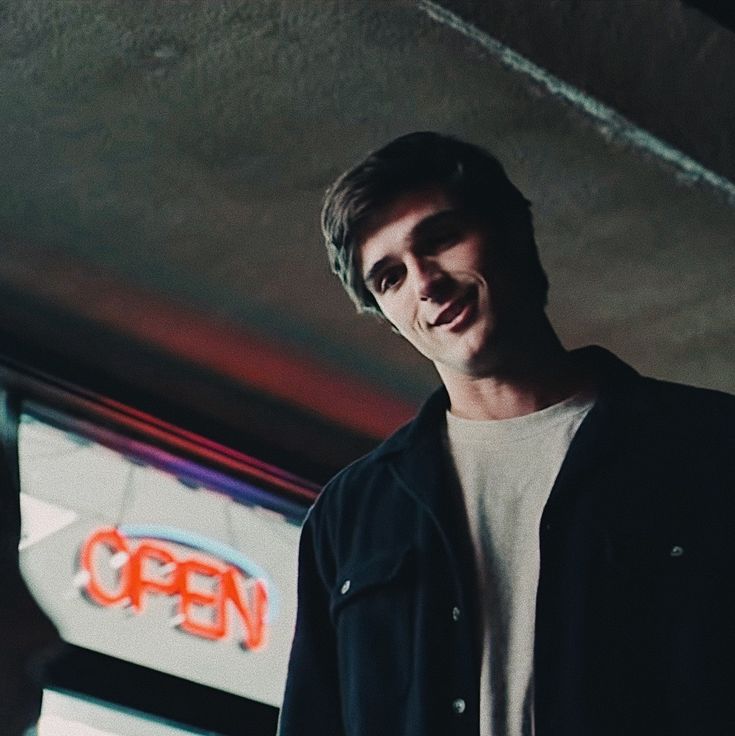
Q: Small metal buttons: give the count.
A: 4